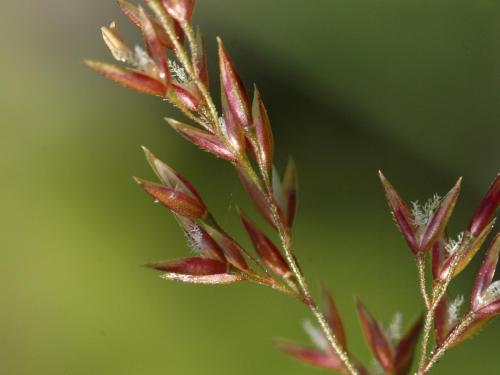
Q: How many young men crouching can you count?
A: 0